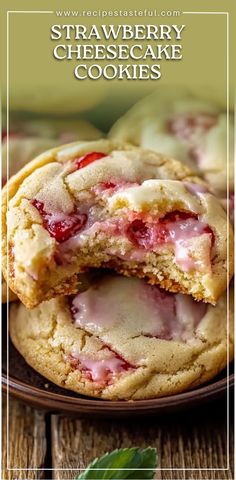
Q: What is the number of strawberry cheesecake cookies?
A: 4